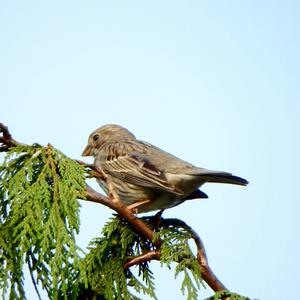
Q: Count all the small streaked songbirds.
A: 1